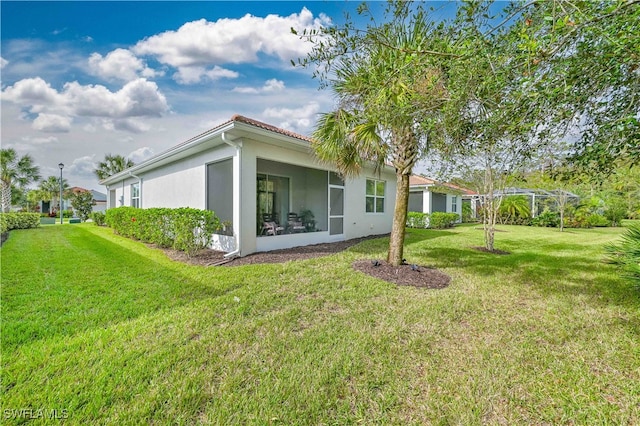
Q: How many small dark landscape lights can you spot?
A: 3